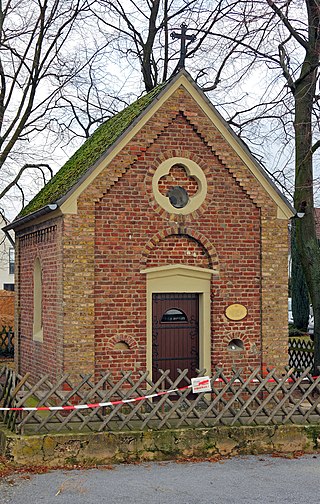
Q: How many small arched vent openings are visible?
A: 2